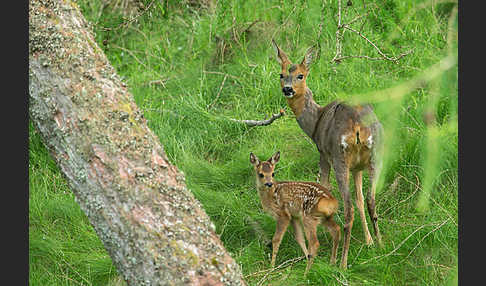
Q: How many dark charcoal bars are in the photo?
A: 2